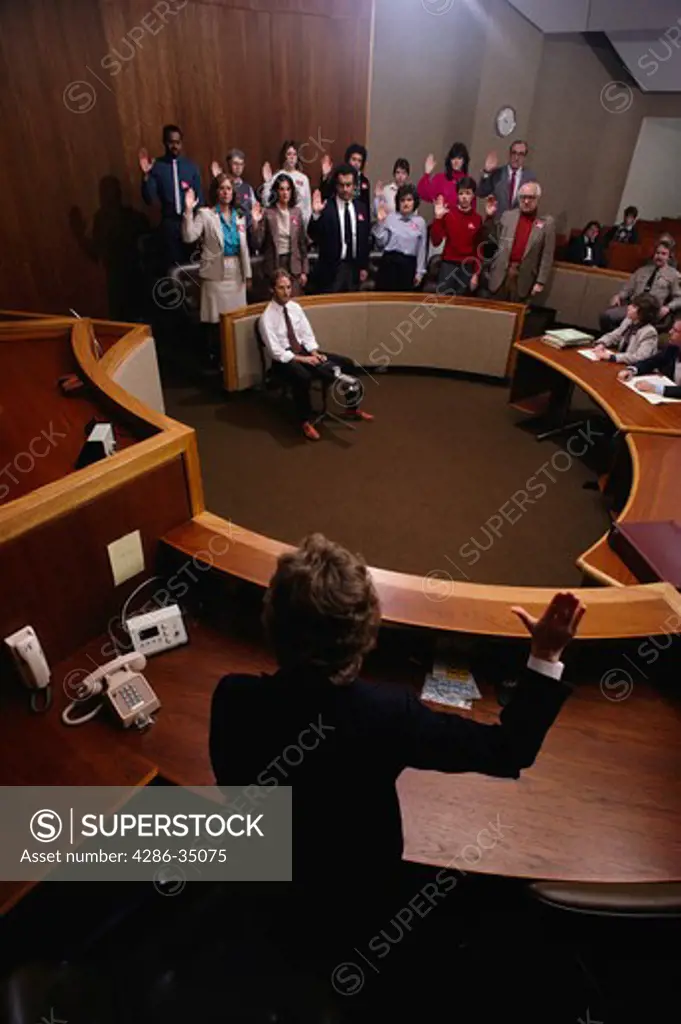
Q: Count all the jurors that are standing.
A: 13